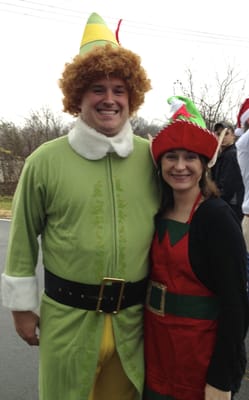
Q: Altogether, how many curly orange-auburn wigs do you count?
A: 1